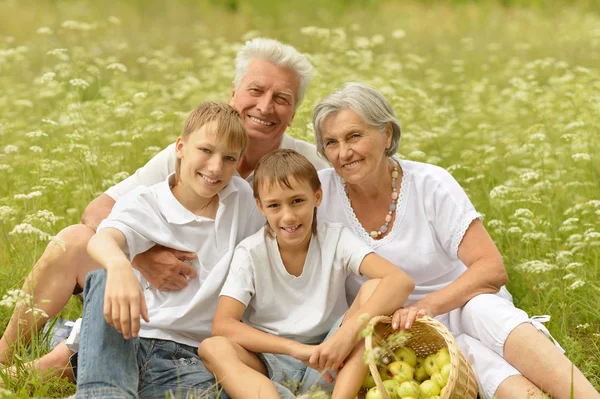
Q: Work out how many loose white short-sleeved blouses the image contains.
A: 1